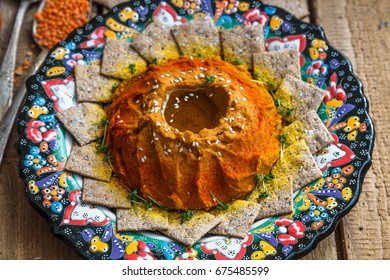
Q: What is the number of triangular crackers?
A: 0